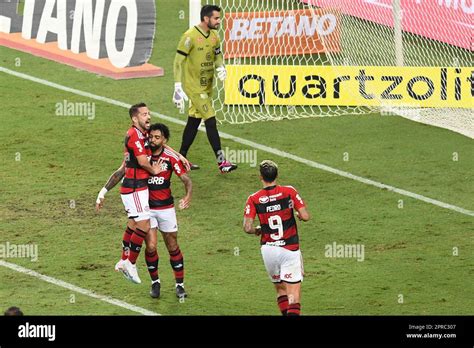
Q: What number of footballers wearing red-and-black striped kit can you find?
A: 3